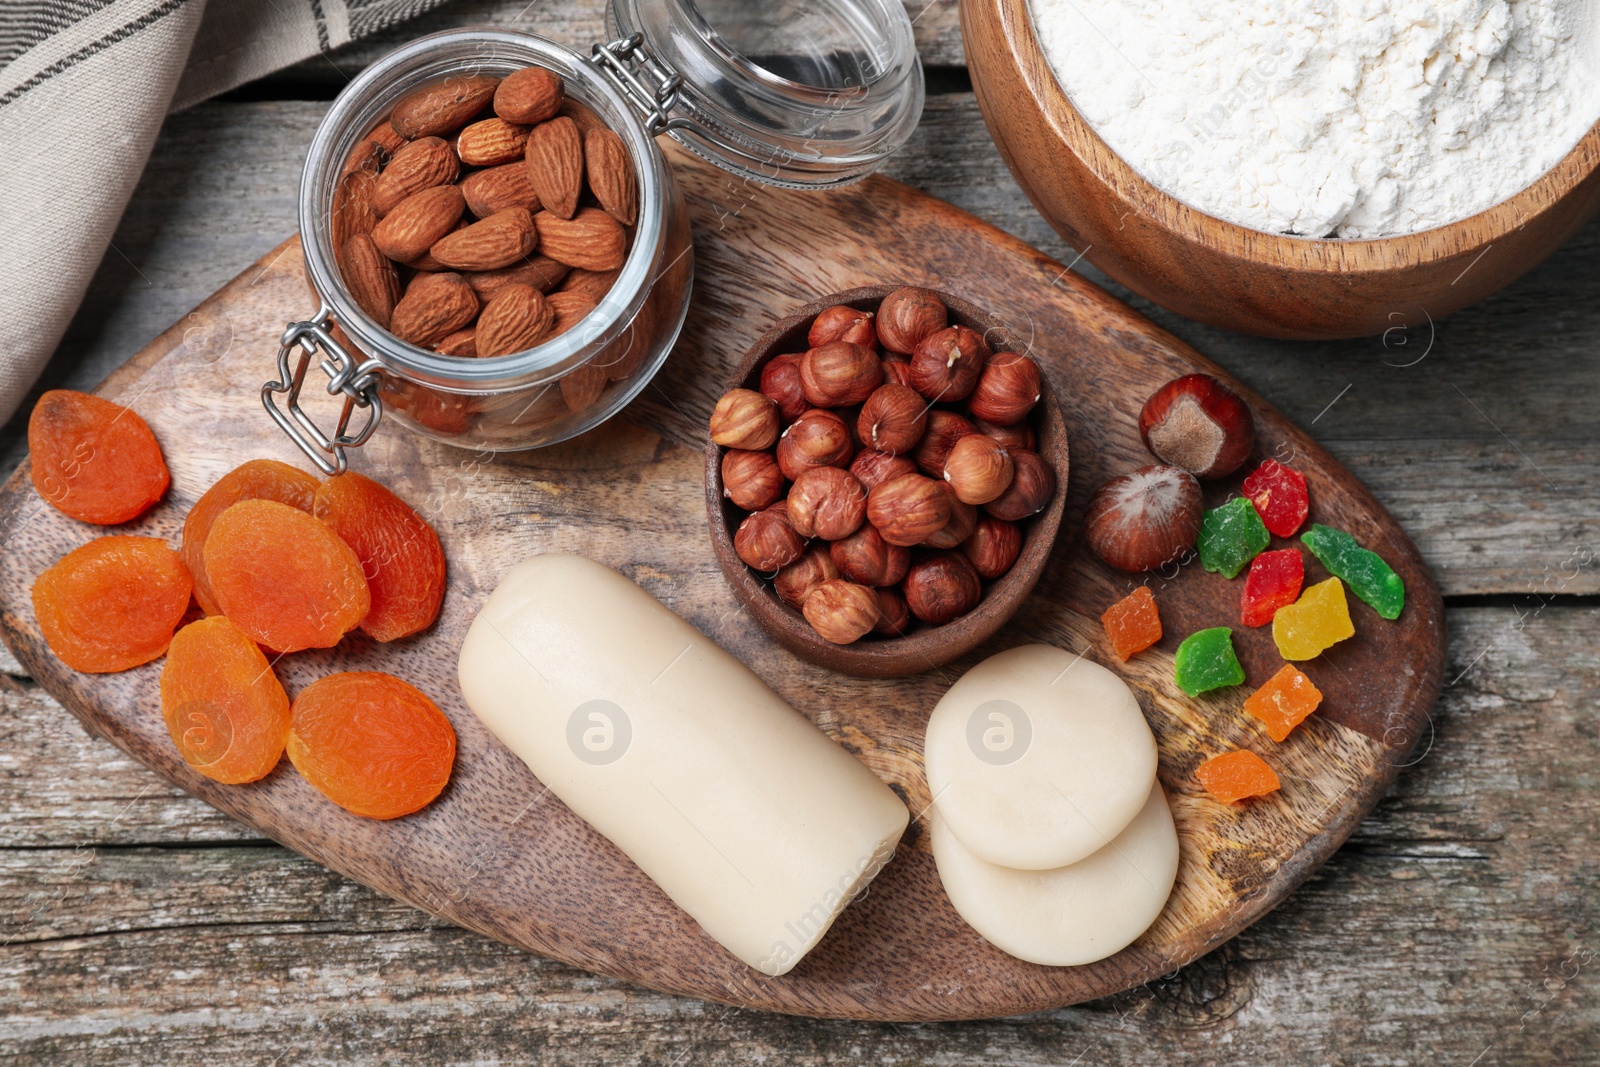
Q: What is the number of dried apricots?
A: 7